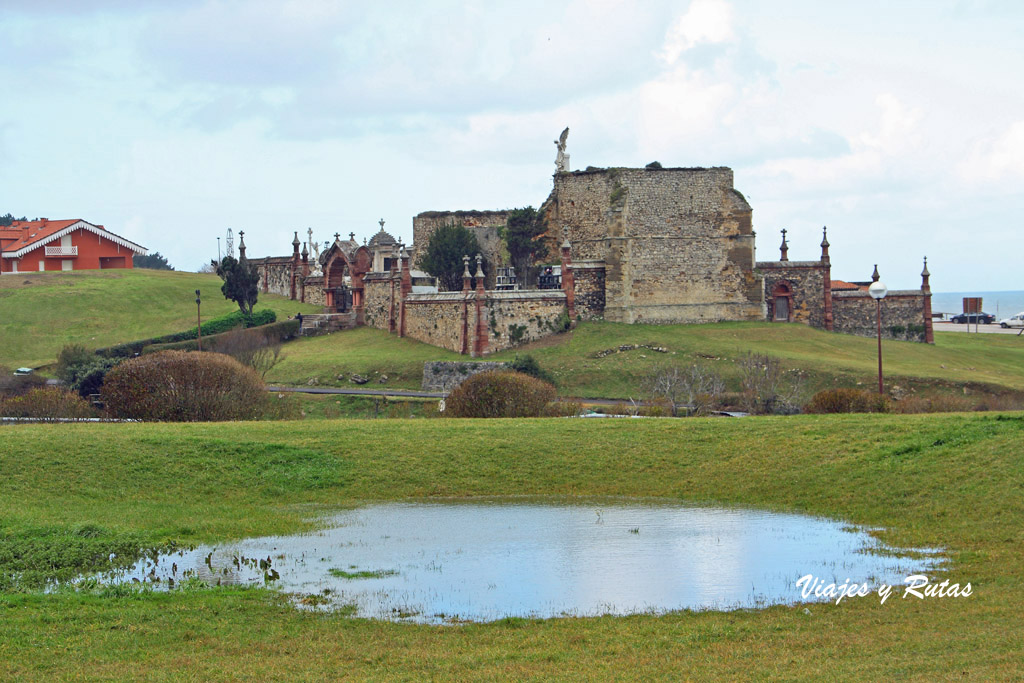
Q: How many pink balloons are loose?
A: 0